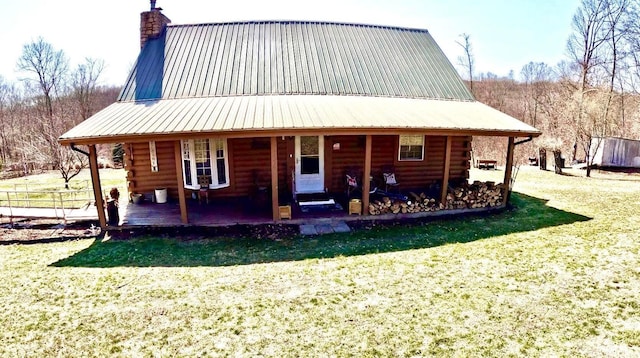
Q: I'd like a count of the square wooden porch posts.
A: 6